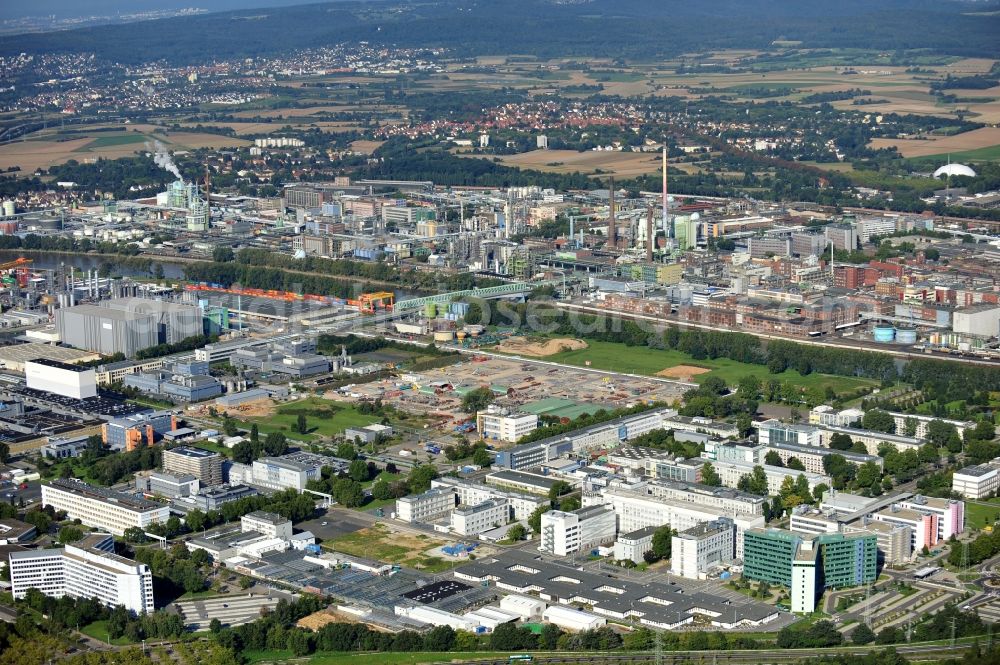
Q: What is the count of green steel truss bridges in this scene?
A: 1